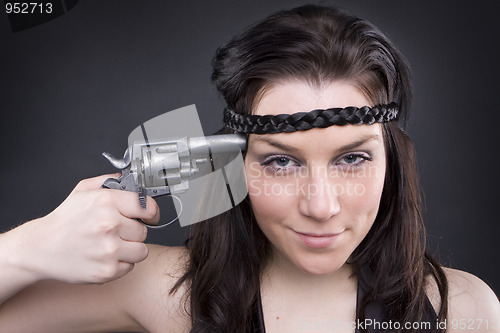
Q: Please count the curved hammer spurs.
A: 1